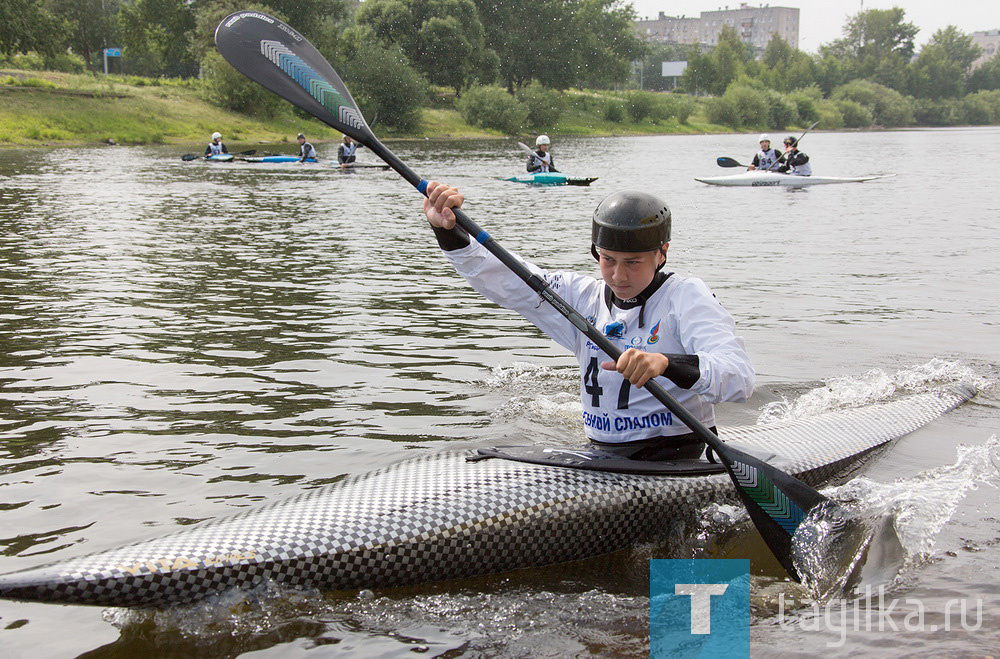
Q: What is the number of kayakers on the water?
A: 7